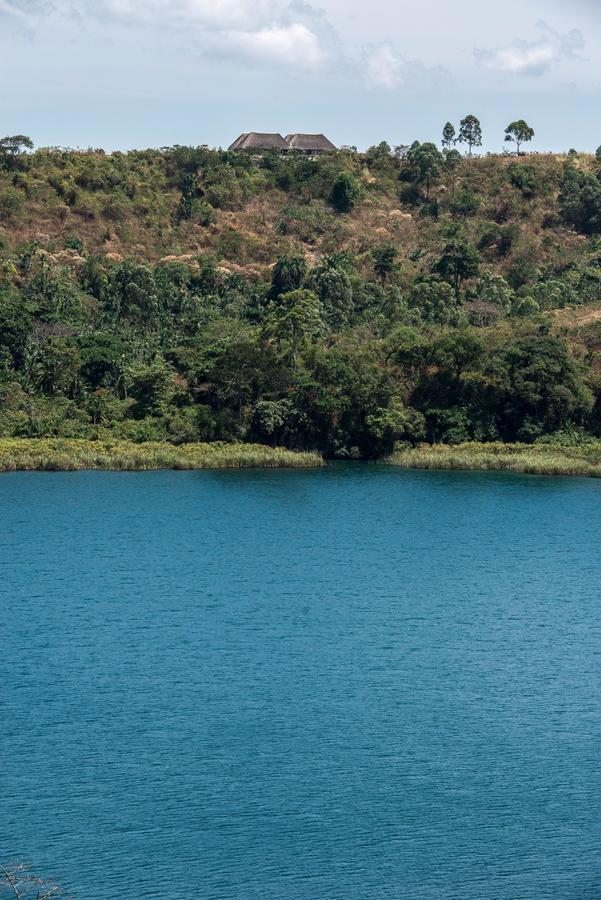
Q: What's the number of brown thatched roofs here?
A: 2